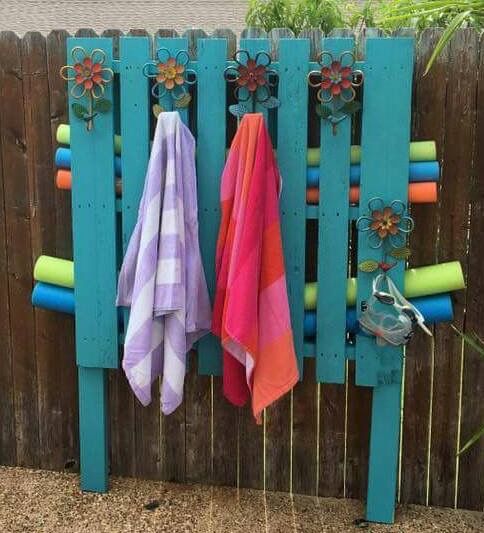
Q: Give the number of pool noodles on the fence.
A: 5